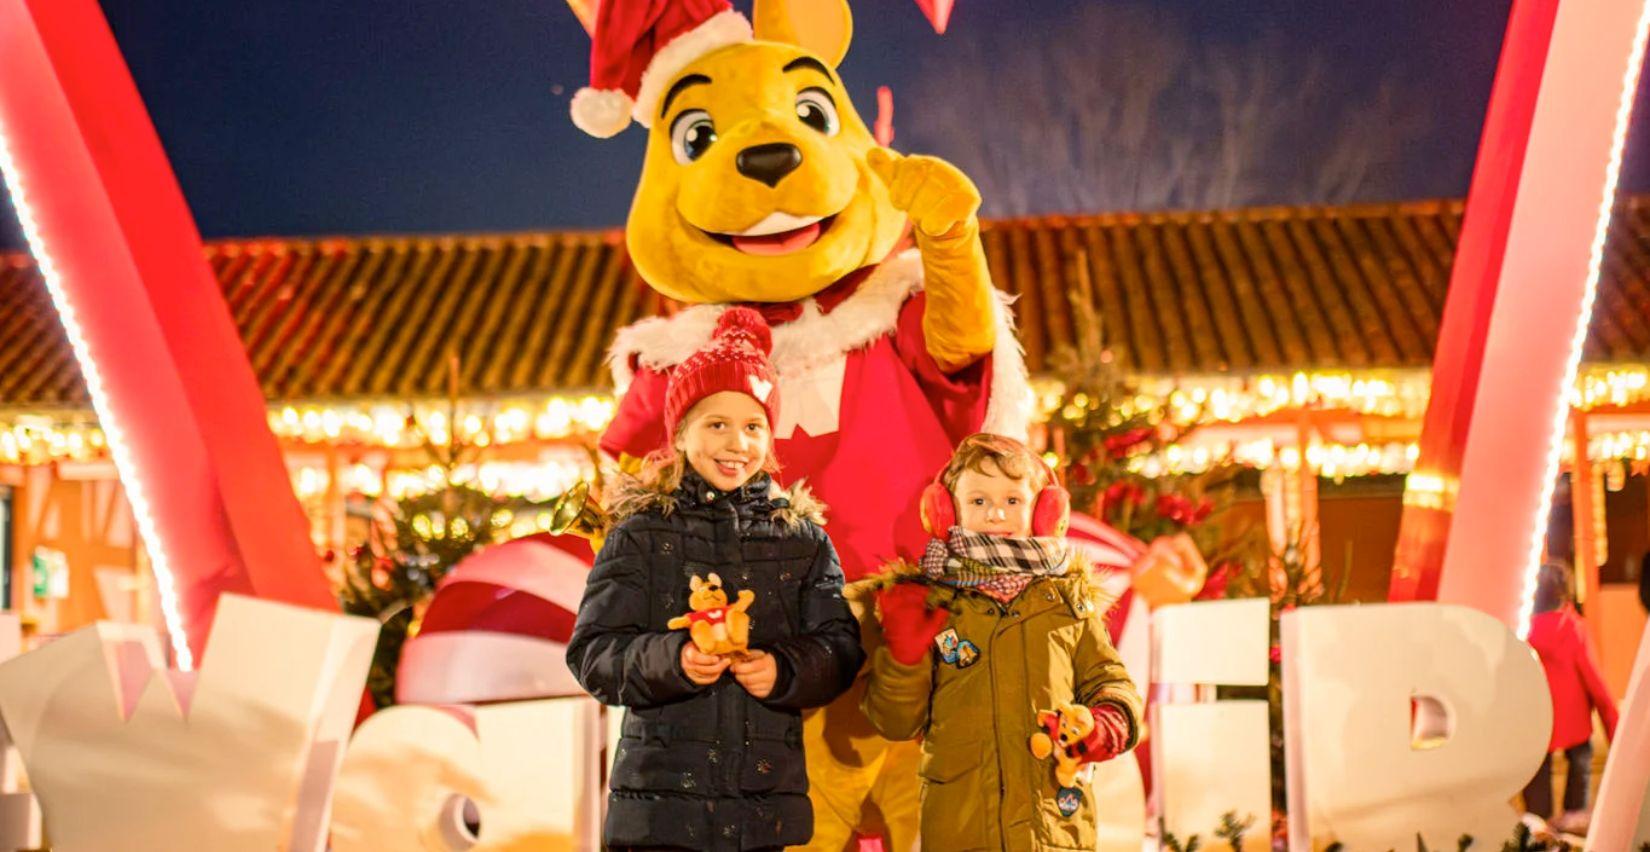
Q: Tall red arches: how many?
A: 2